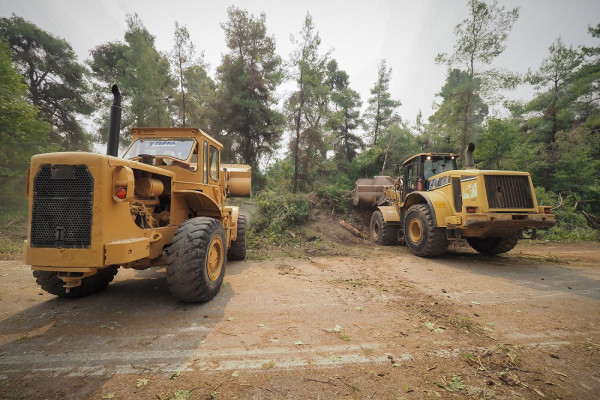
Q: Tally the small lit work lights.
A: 2